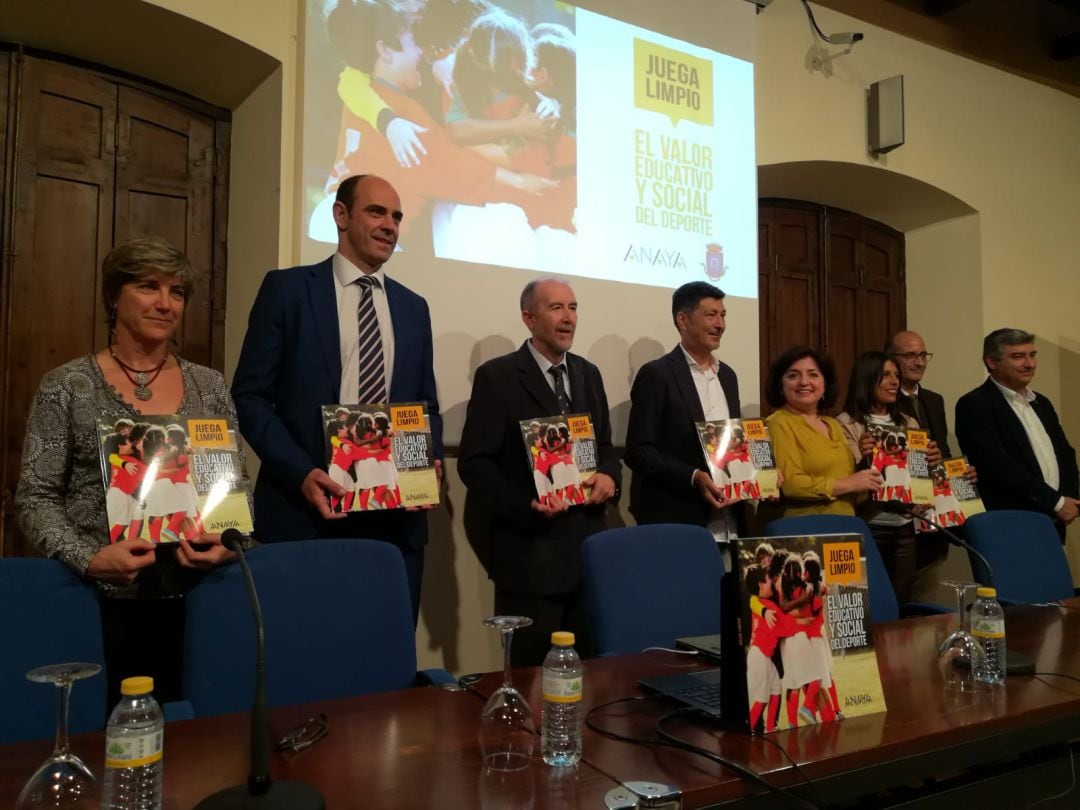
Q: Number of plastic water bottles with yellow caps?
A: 3